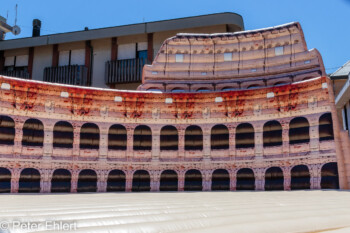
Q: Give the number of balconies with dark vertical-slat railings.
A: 3